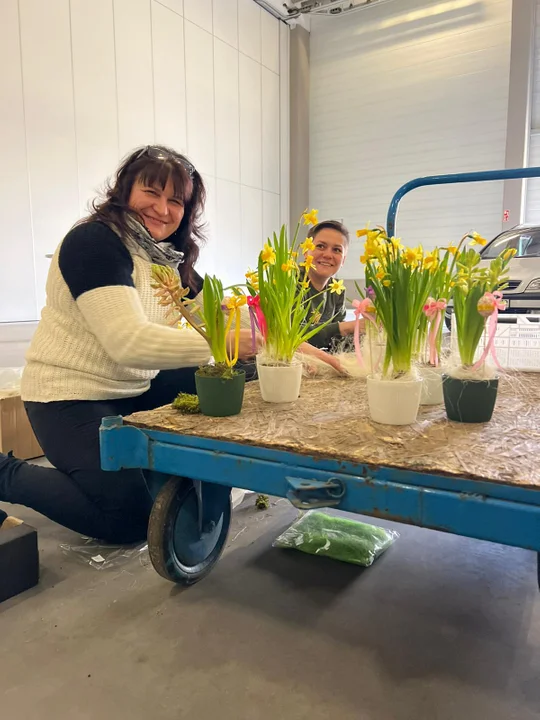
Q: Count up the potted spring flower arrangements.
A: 5